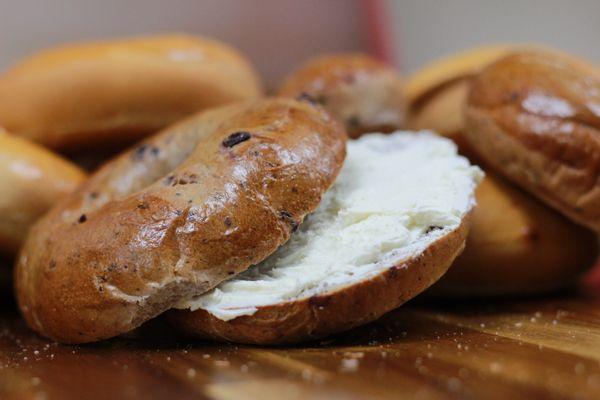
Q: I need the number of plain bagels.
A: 4